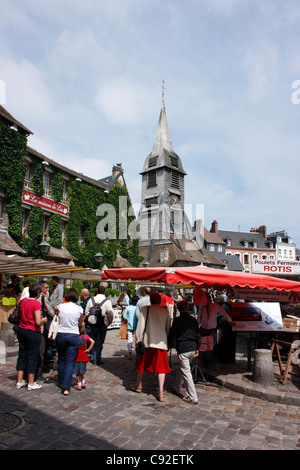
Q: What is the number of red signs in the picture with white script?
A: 1